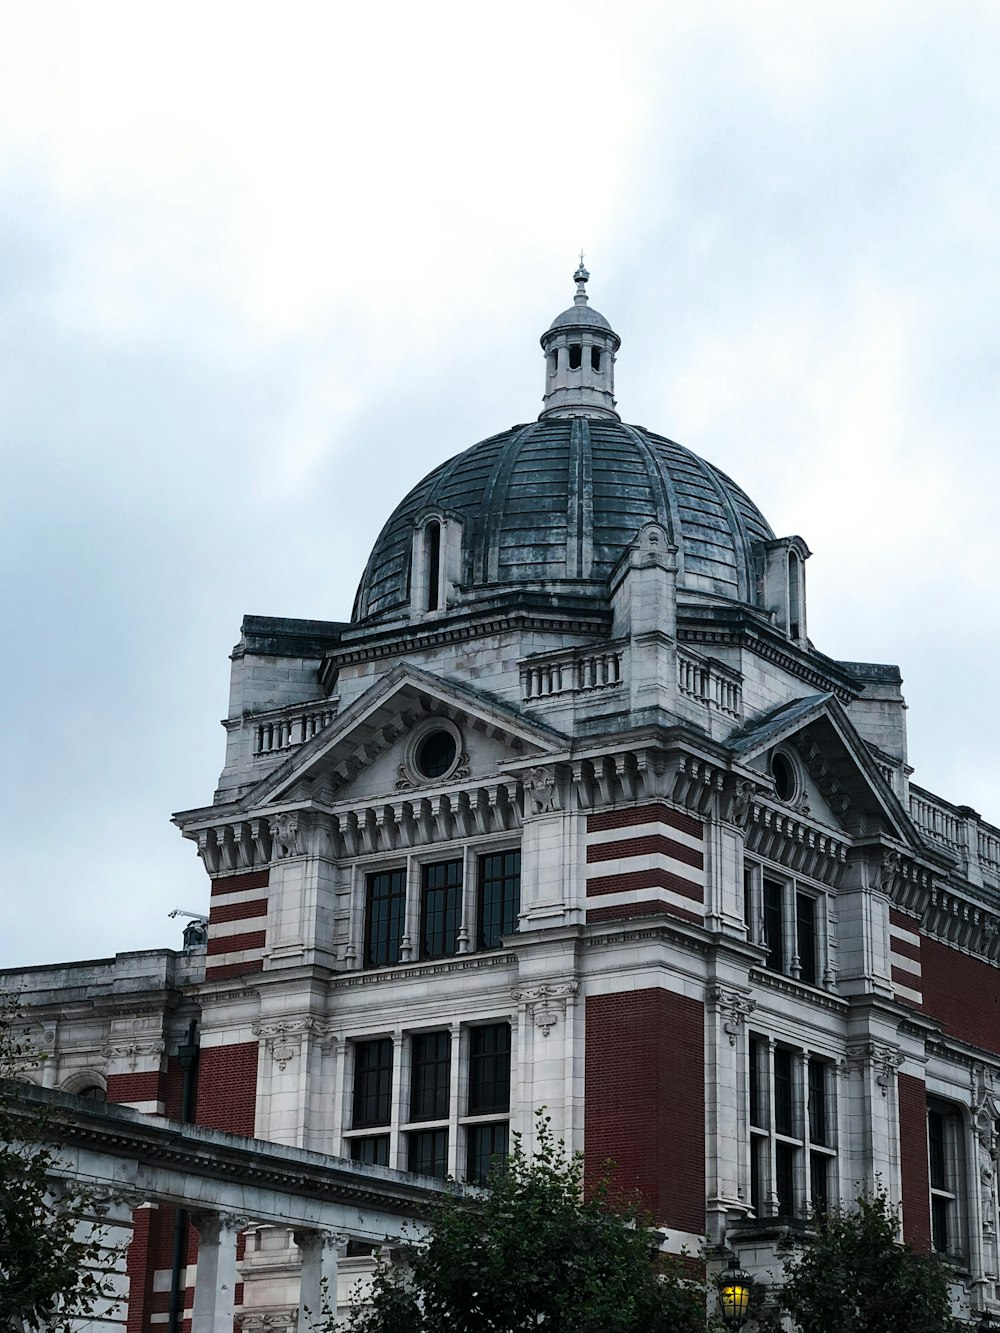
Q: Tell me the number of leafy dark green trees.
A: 3